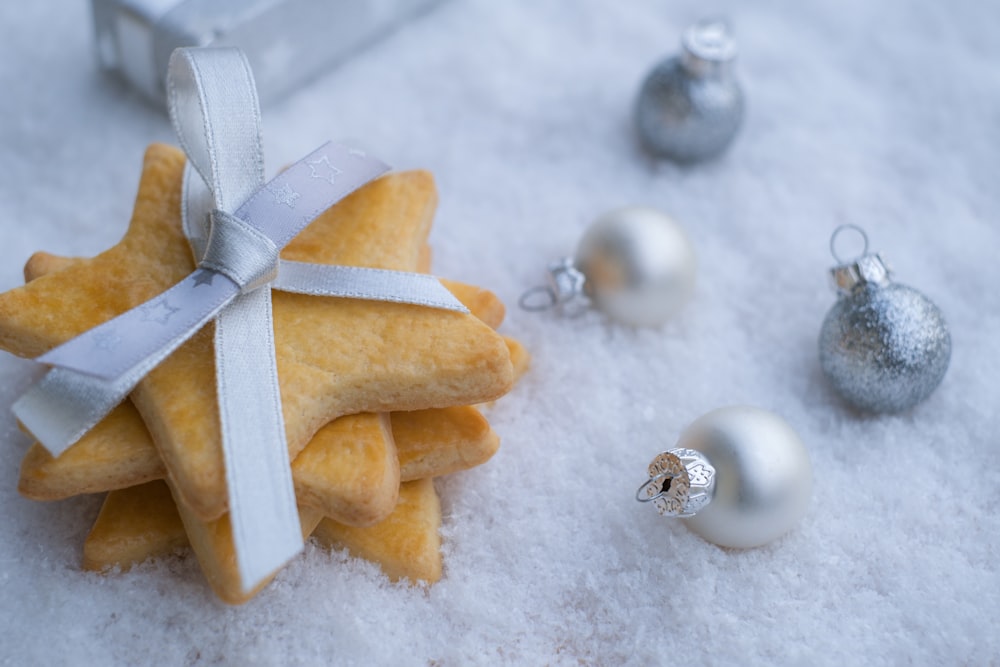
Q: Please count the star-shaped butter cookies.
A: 4